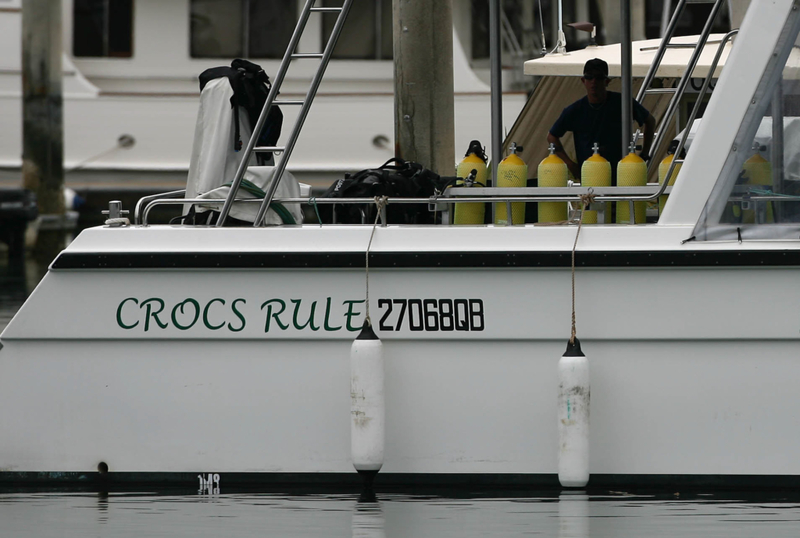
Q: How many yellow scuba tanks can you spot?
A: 7